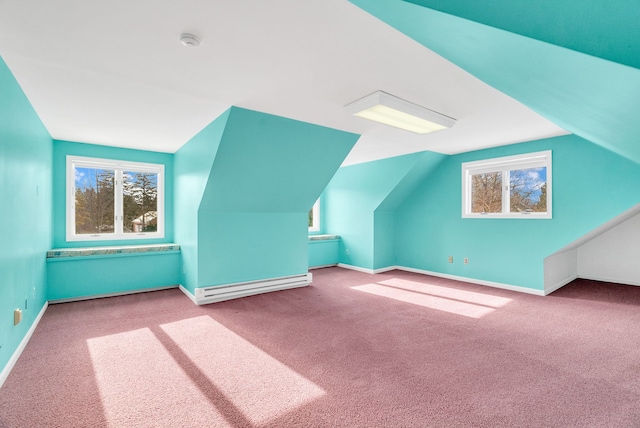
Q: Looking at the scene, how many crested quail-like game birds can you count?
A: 0